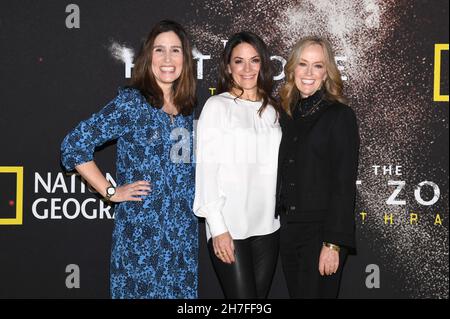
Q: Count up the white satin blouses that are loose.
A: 1